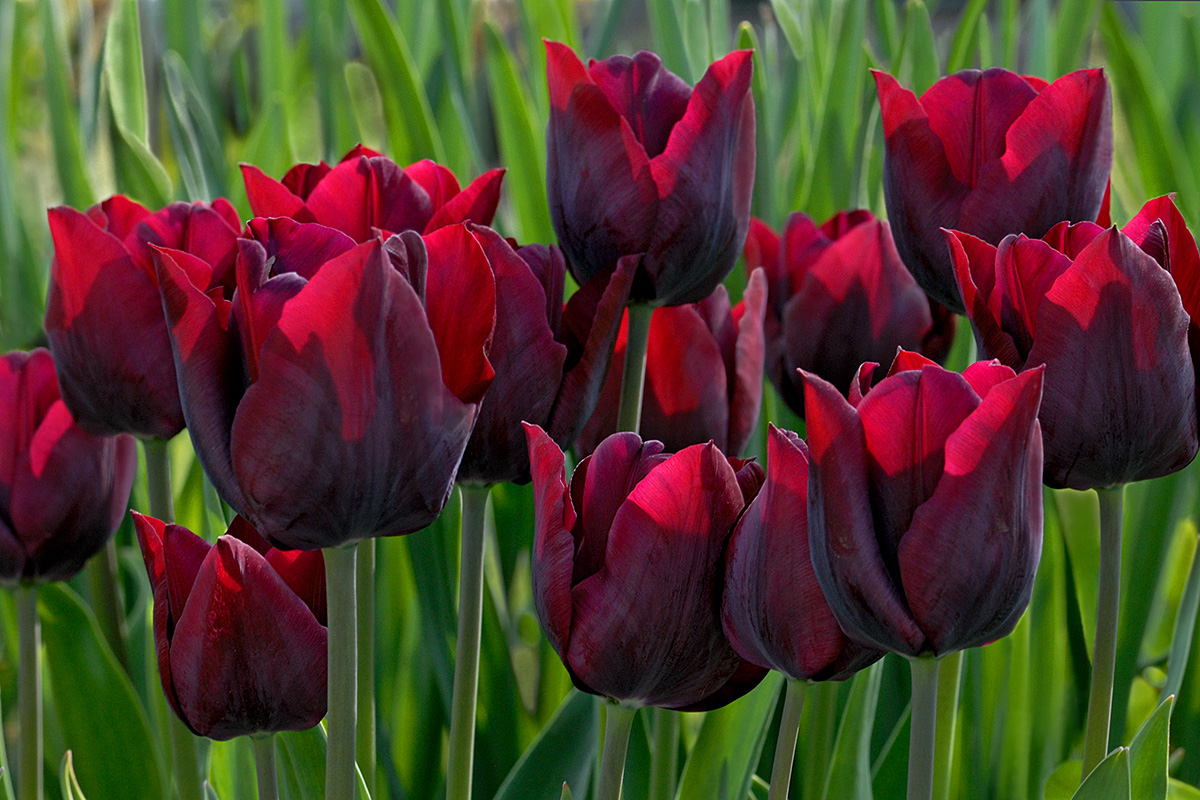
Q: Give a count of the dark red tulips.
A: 14